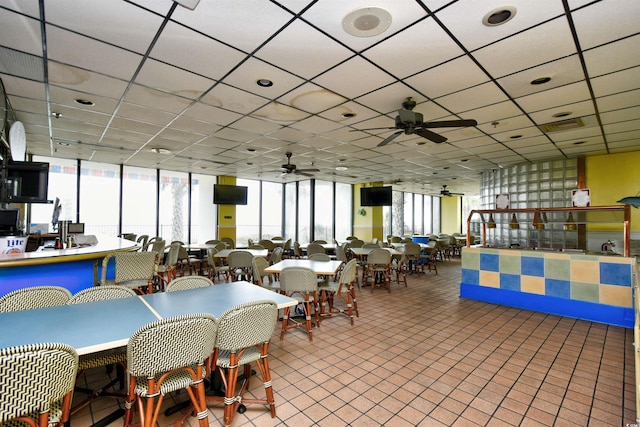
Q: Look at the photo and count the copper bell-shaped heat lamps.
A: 4